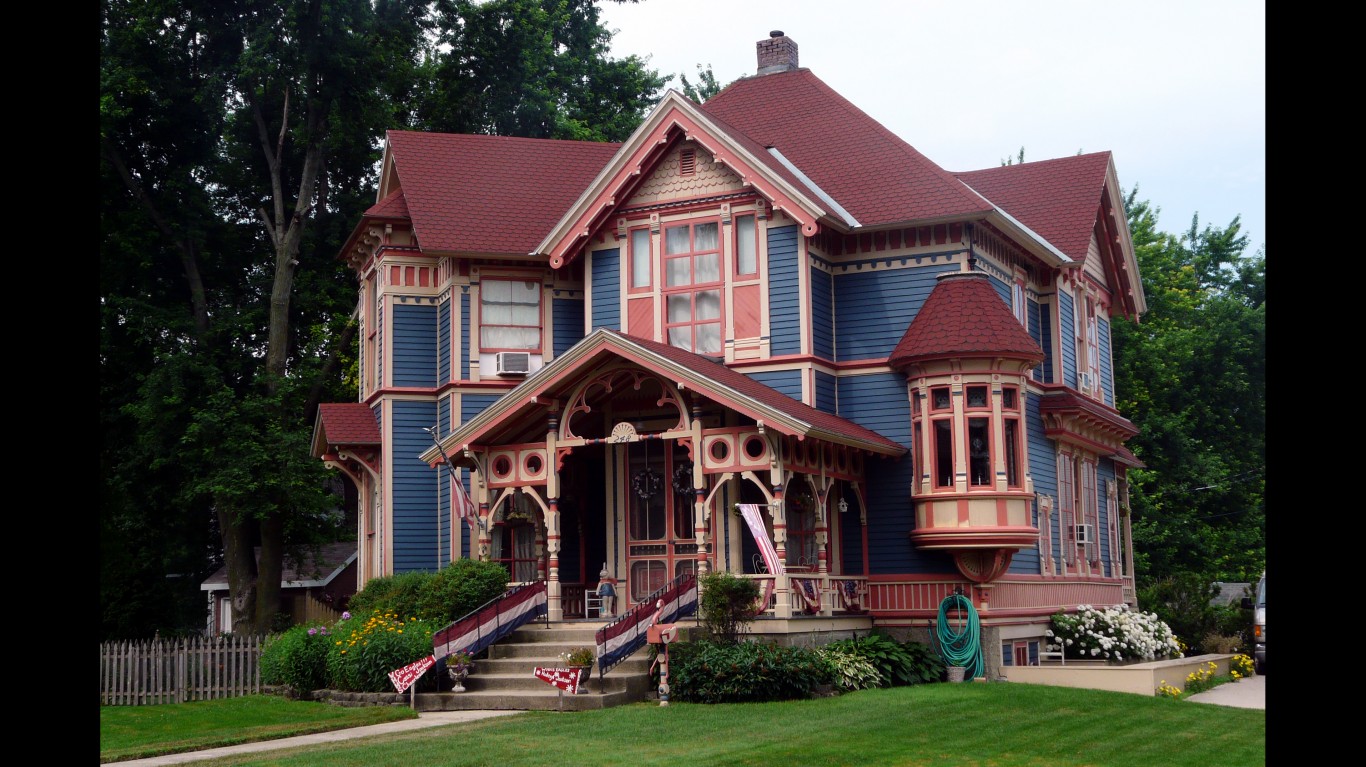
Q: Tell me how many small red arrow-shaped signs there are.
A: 2